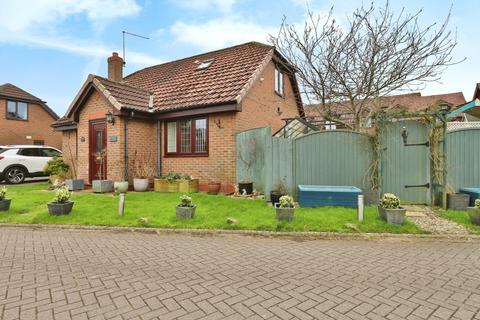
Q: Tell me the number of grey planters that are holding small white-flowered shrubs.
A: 6